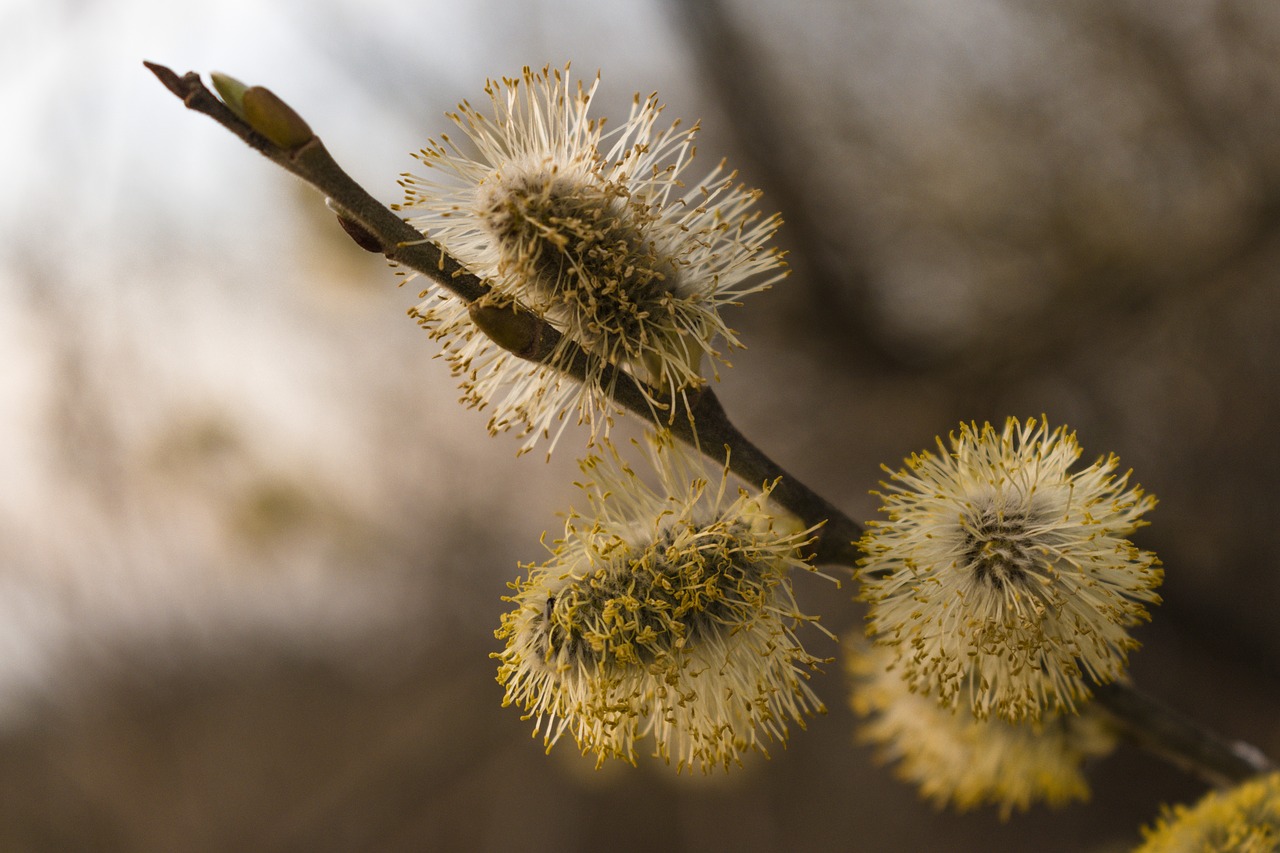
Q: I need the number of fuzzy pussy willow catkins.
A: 5